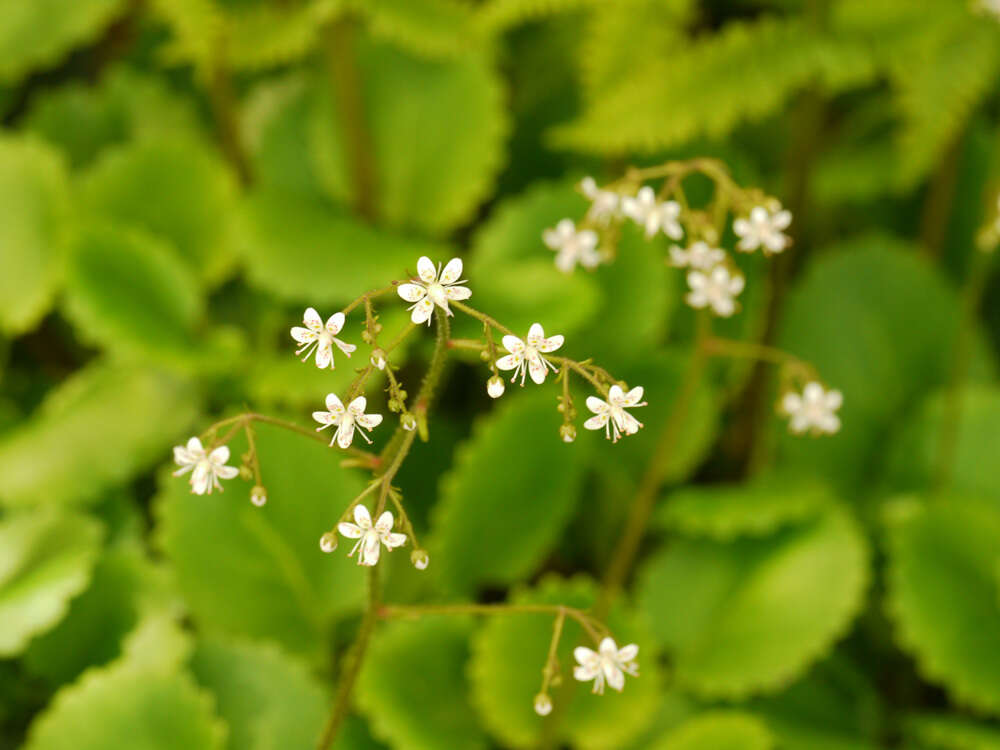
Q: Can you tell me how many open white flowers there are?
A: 15